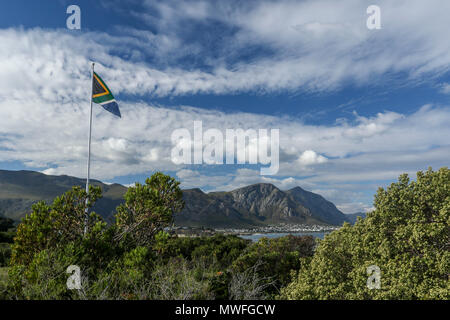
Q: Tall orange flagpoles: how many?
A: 0